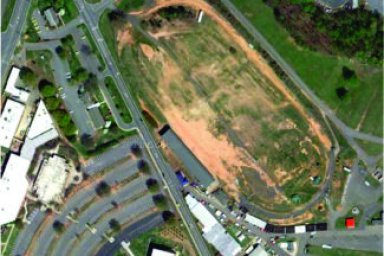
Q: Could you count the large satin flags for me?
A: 0